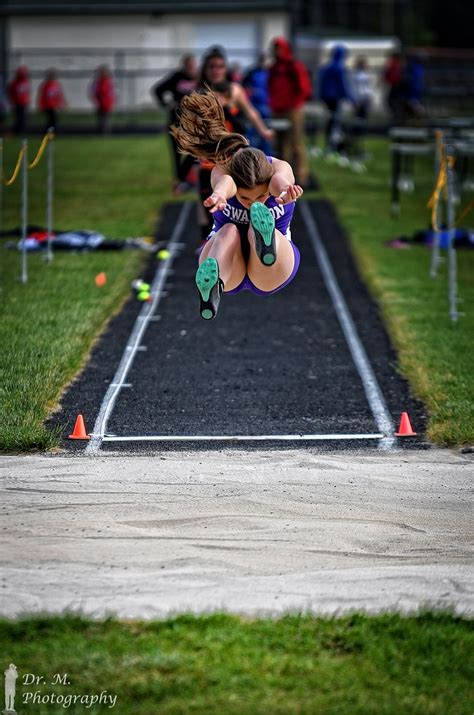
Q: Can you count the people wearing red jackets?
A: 5